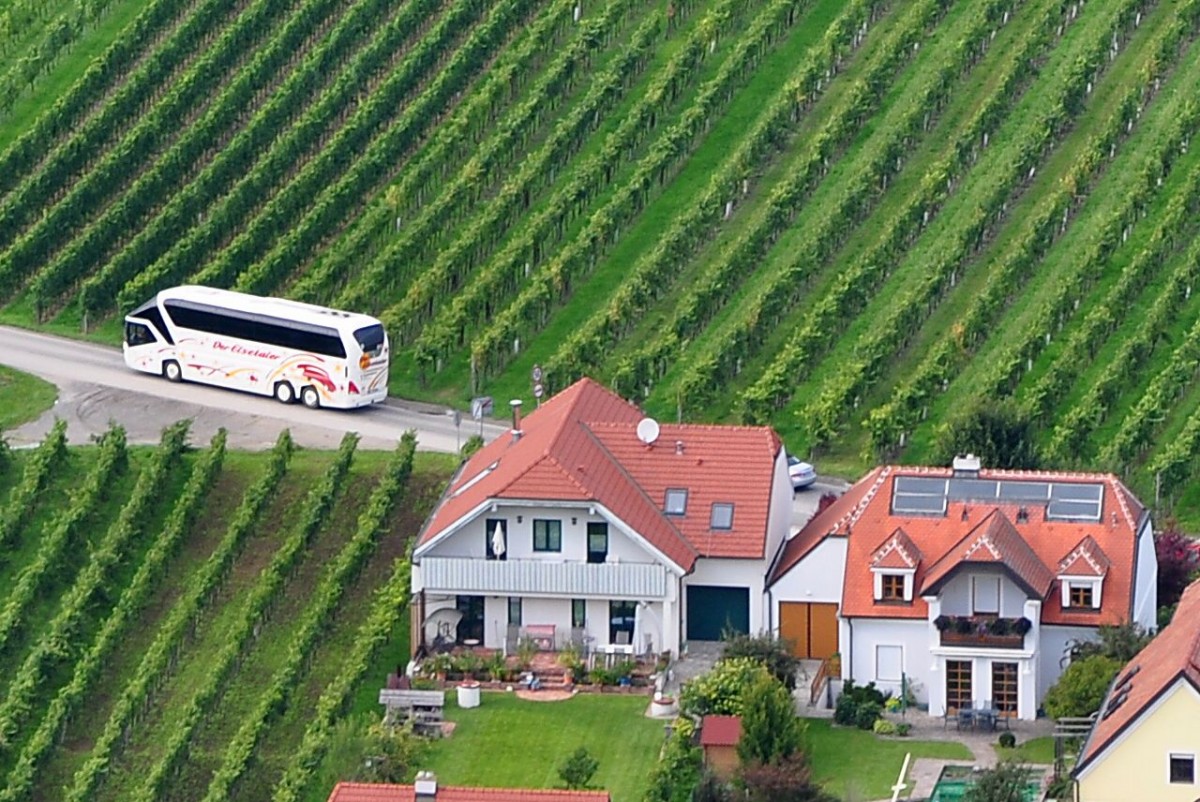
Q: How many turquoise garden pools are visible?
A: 1